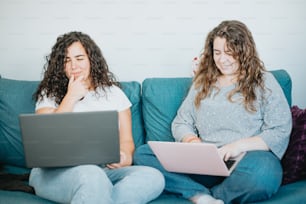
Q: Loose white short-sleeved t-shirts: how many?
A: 1